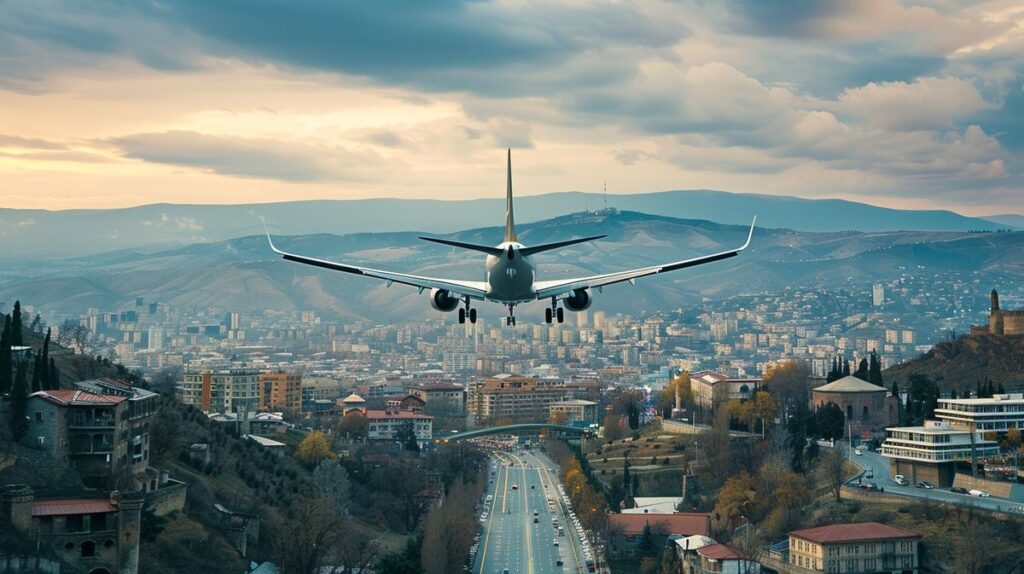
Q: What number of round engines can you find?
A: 2